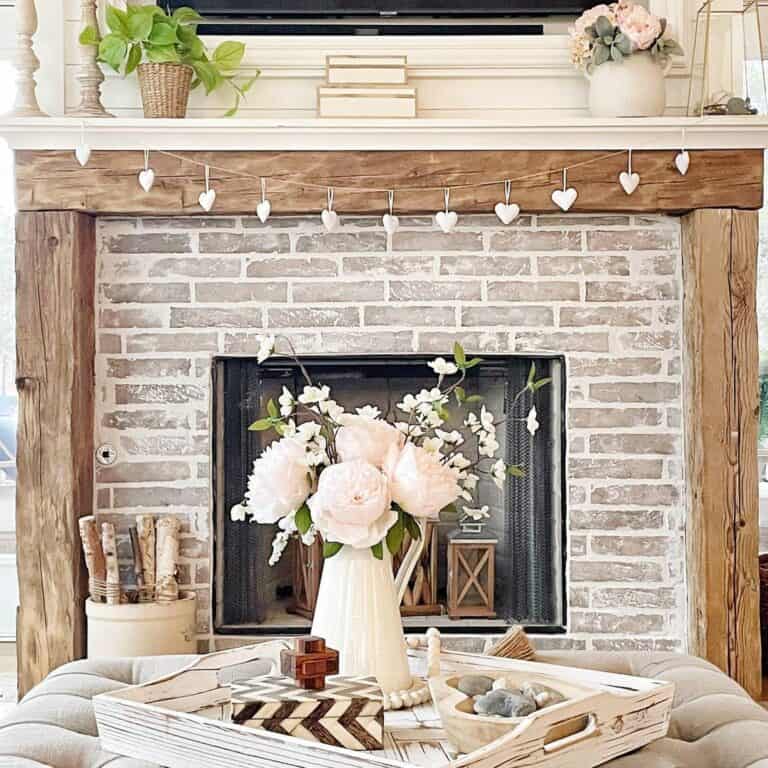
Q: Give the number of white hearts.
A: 11